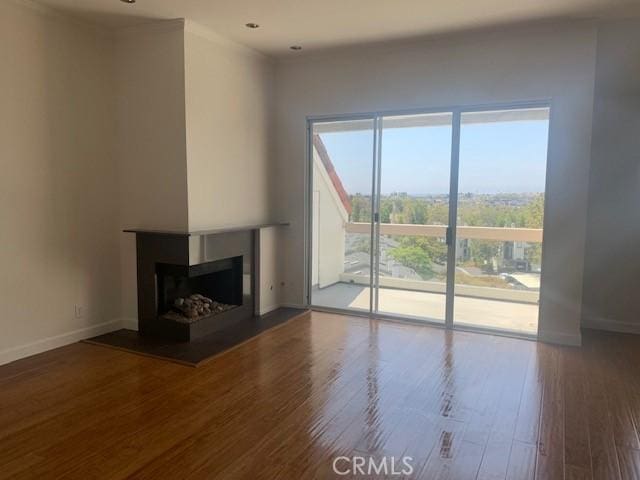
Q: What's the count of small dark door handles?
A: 2